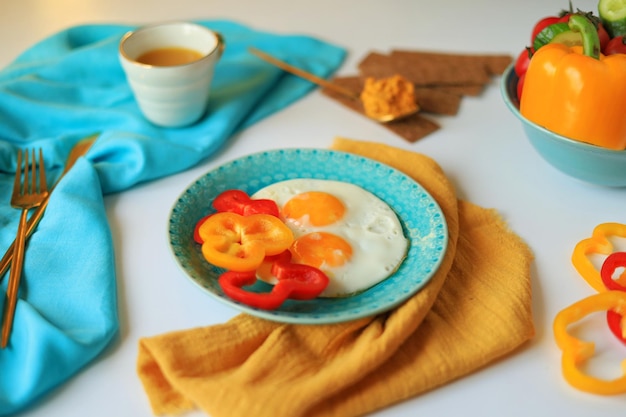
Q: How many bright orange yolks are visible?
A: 2